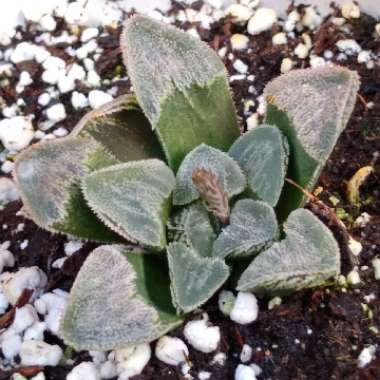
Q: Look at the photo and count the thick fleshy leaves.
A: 12